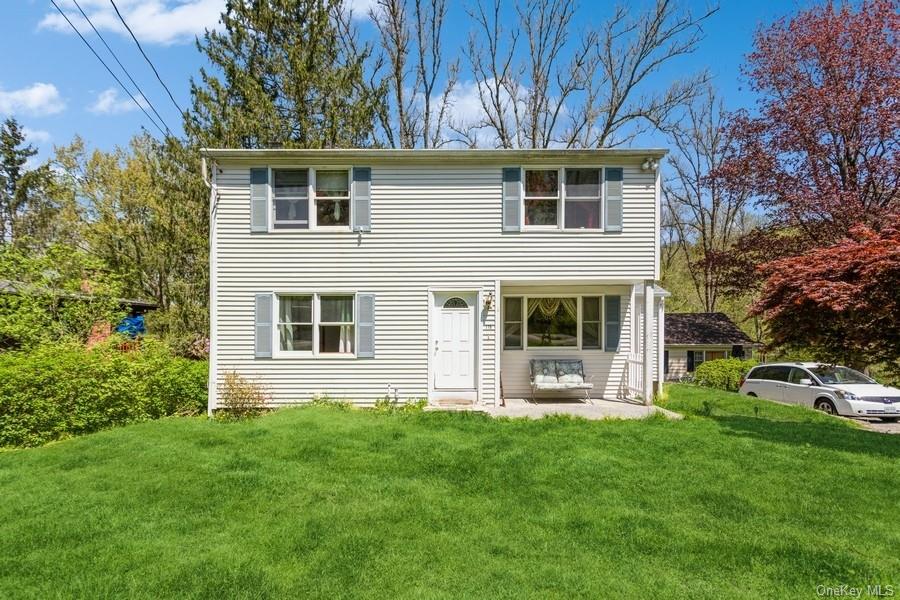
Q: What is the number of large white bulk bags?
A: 0